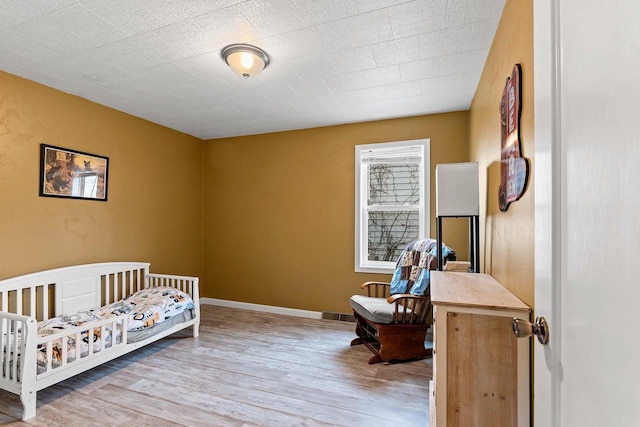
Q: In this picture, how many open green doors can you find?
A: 0